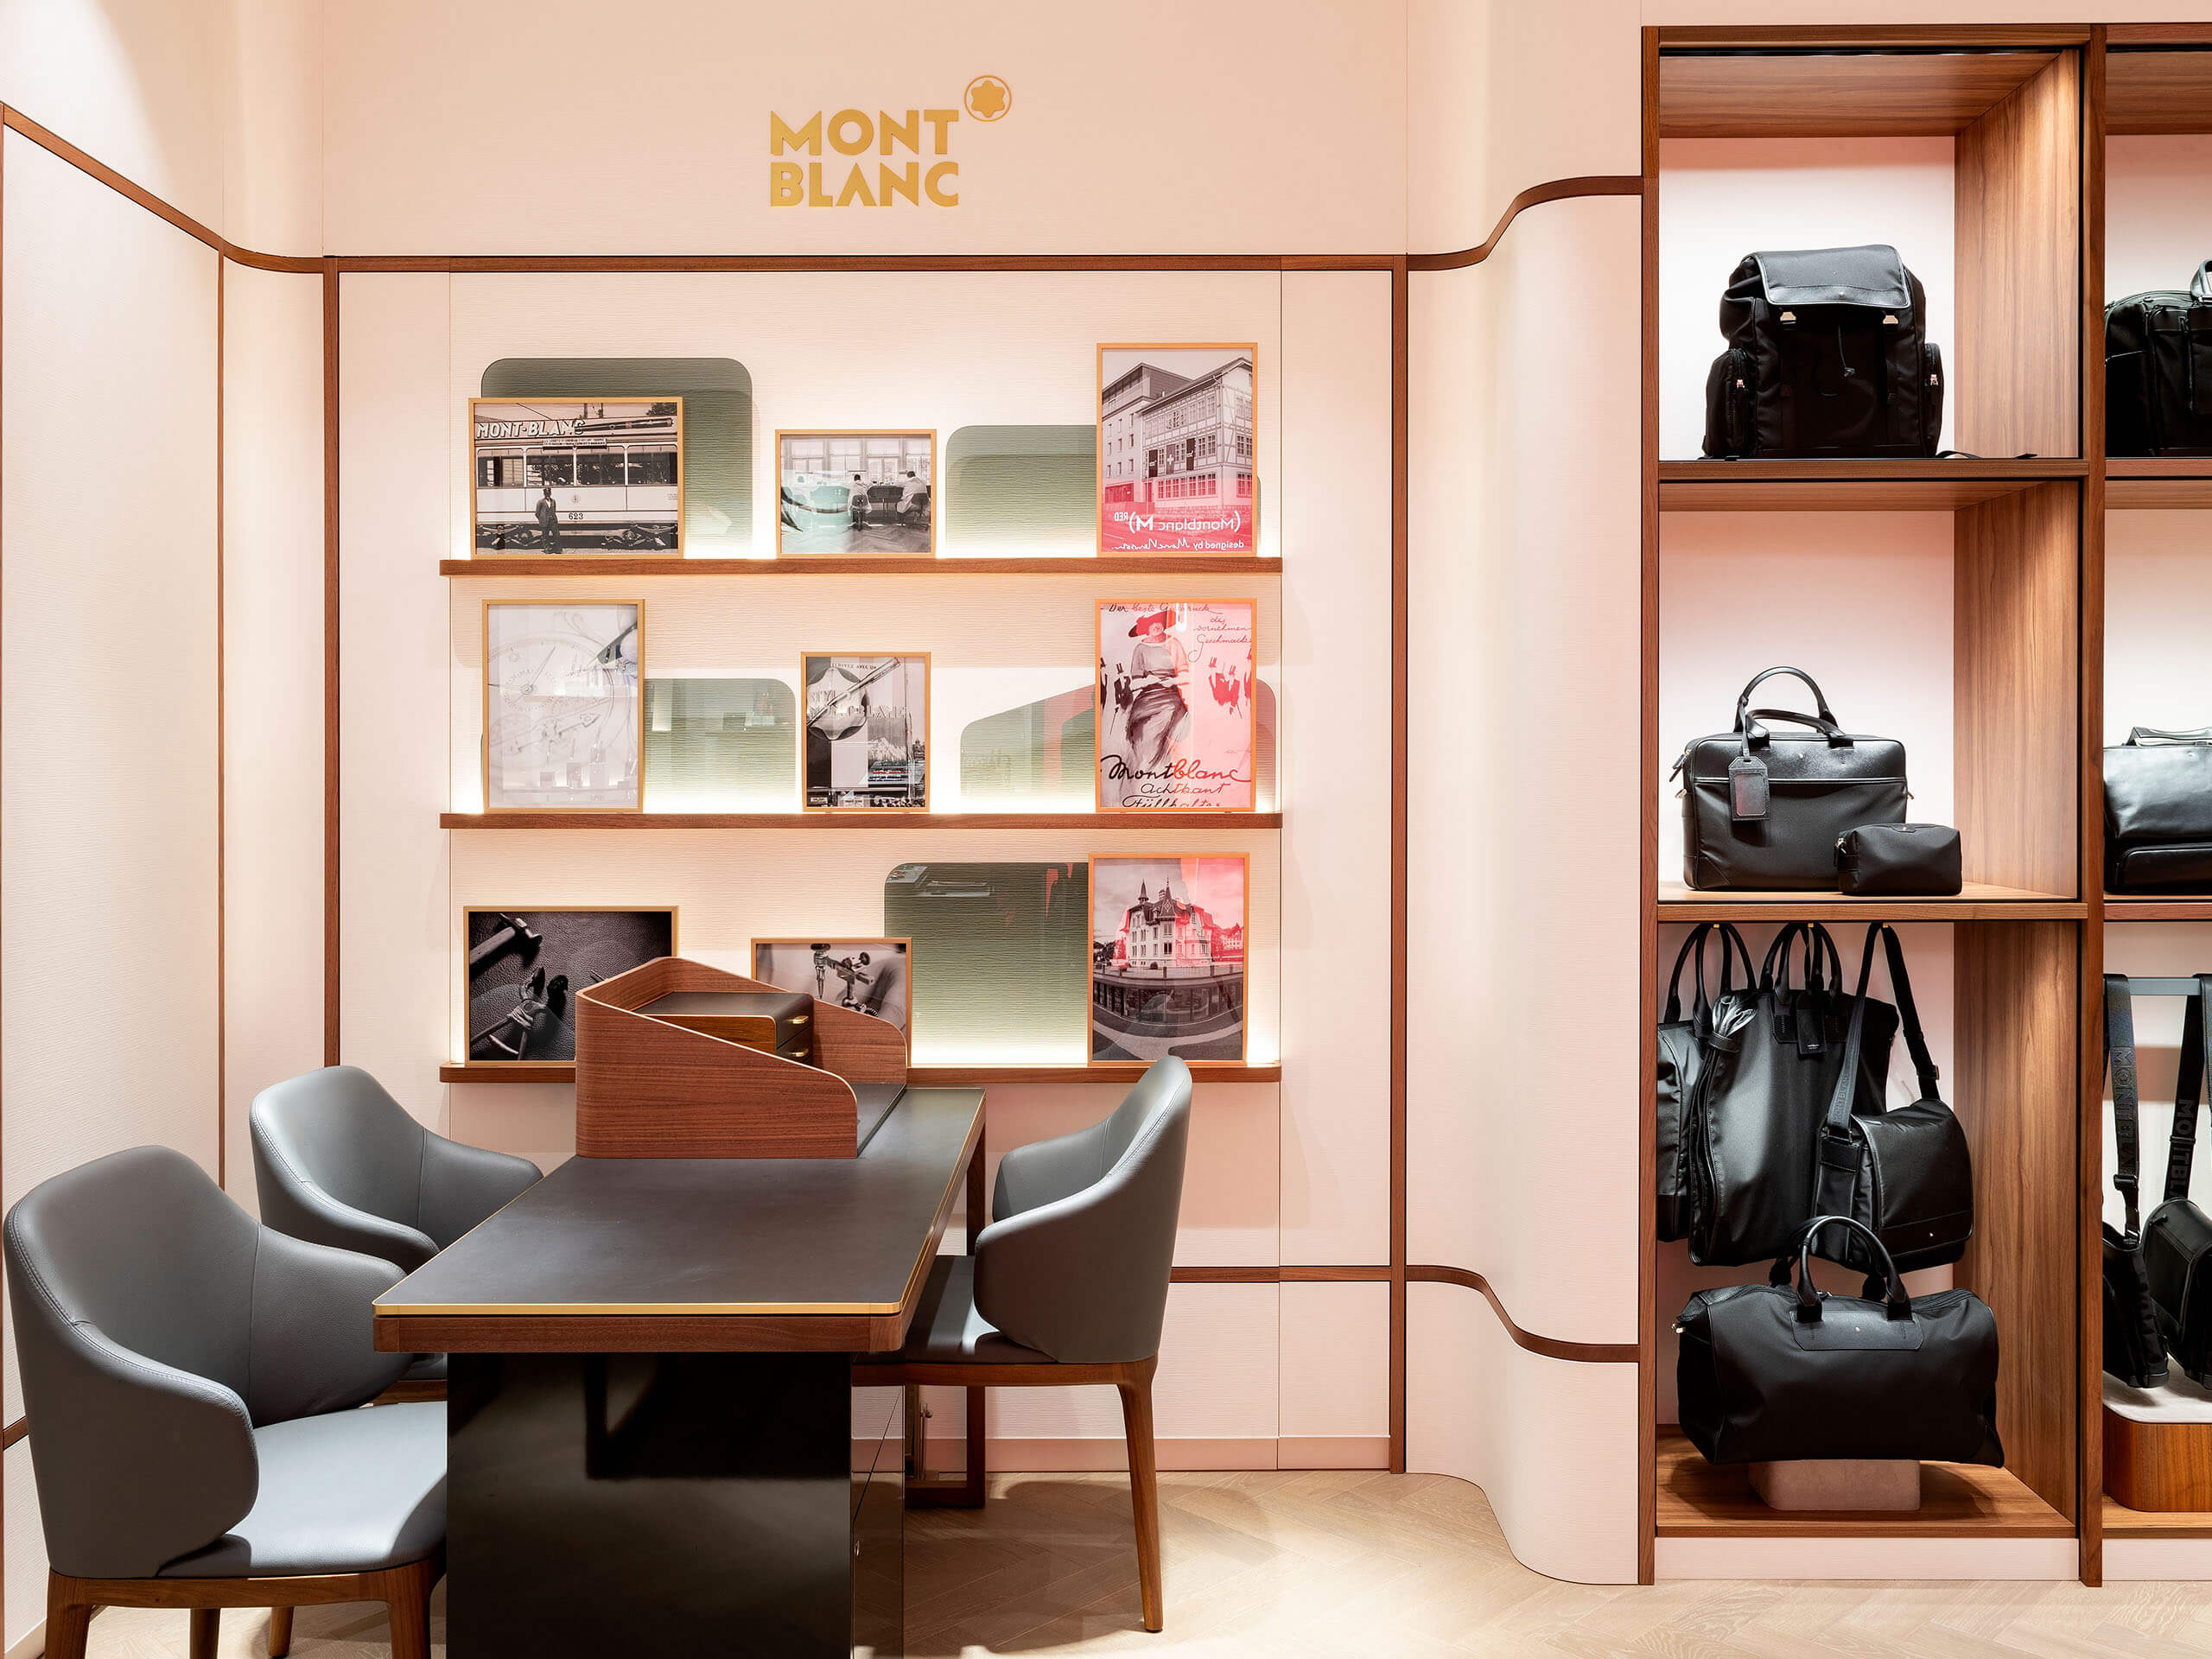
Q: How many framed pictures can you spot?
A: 9